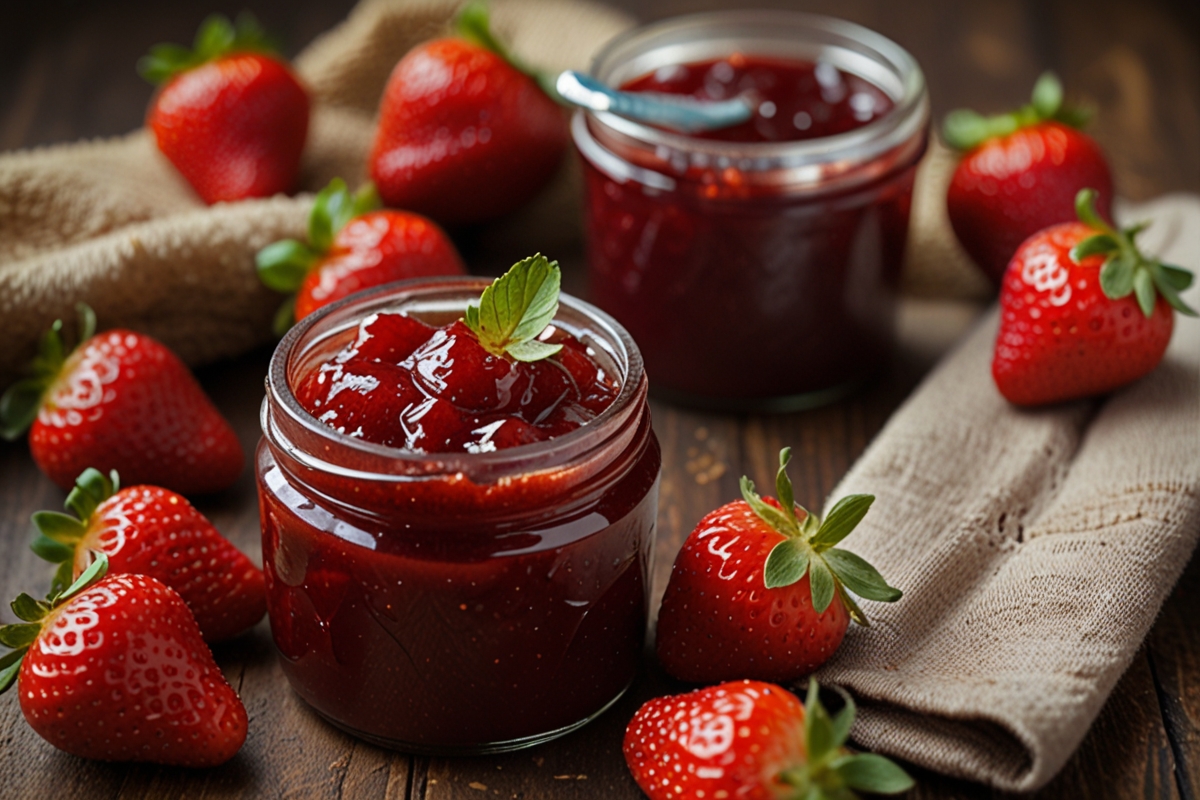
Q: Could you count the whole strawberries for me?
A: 10